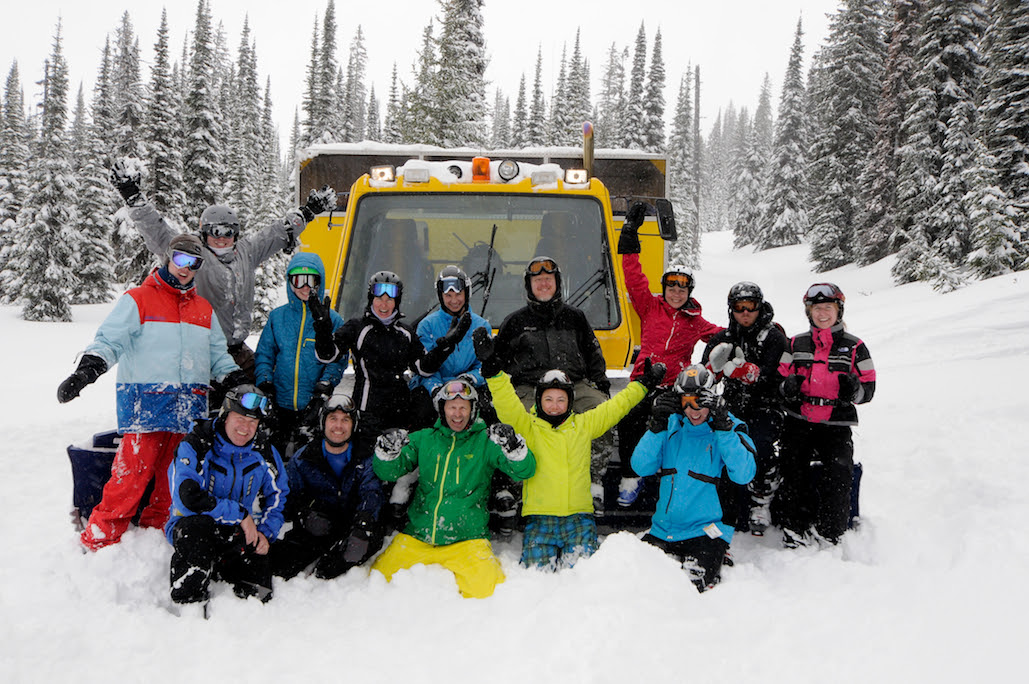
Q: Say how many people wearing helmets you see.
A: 13